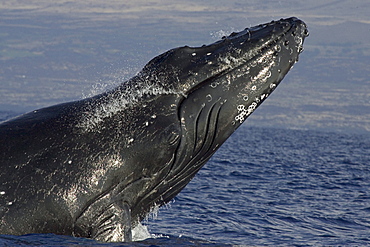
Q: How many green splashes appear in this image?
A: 0